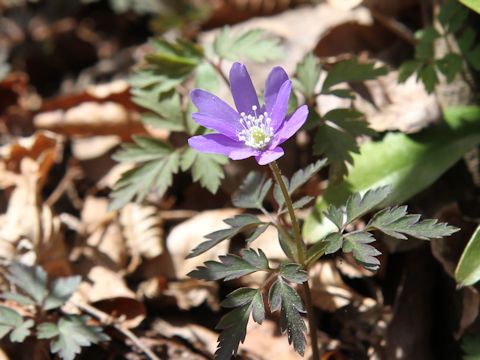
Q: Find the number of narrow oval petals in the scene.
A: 9